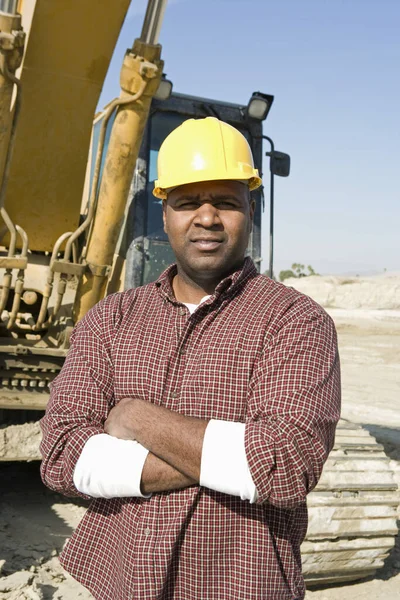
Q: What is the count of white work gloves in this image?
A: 0